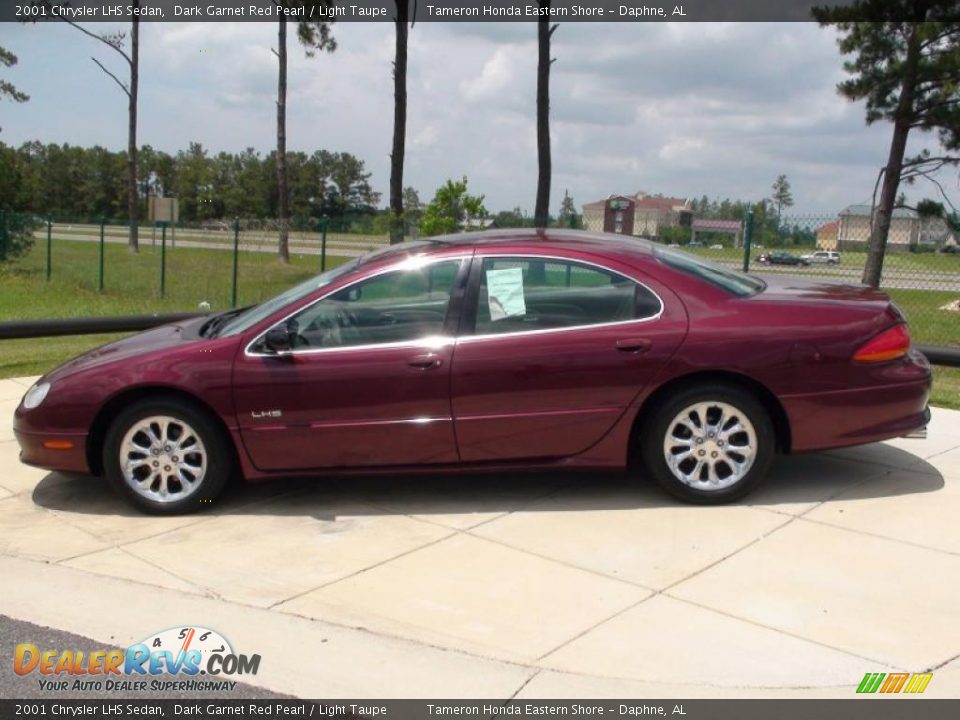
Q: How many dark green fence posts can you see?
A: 6